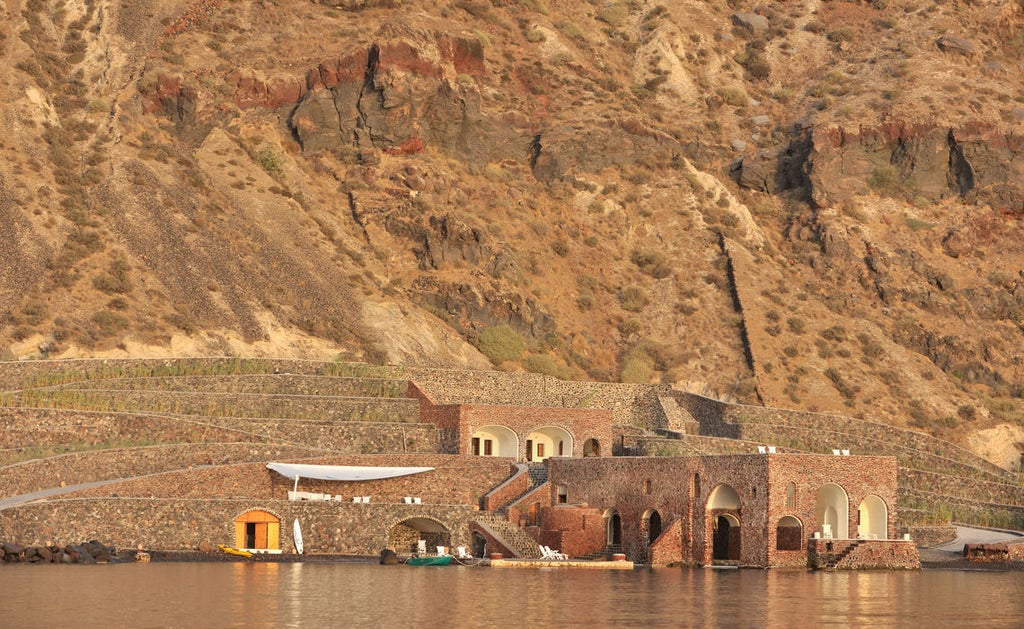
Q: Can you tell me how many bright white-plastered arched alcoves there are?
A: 4